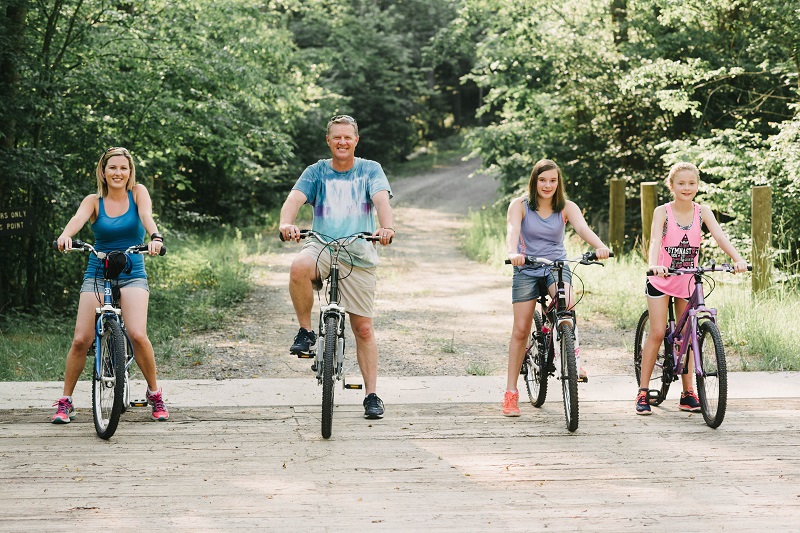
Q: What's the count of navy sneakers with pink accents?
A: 2